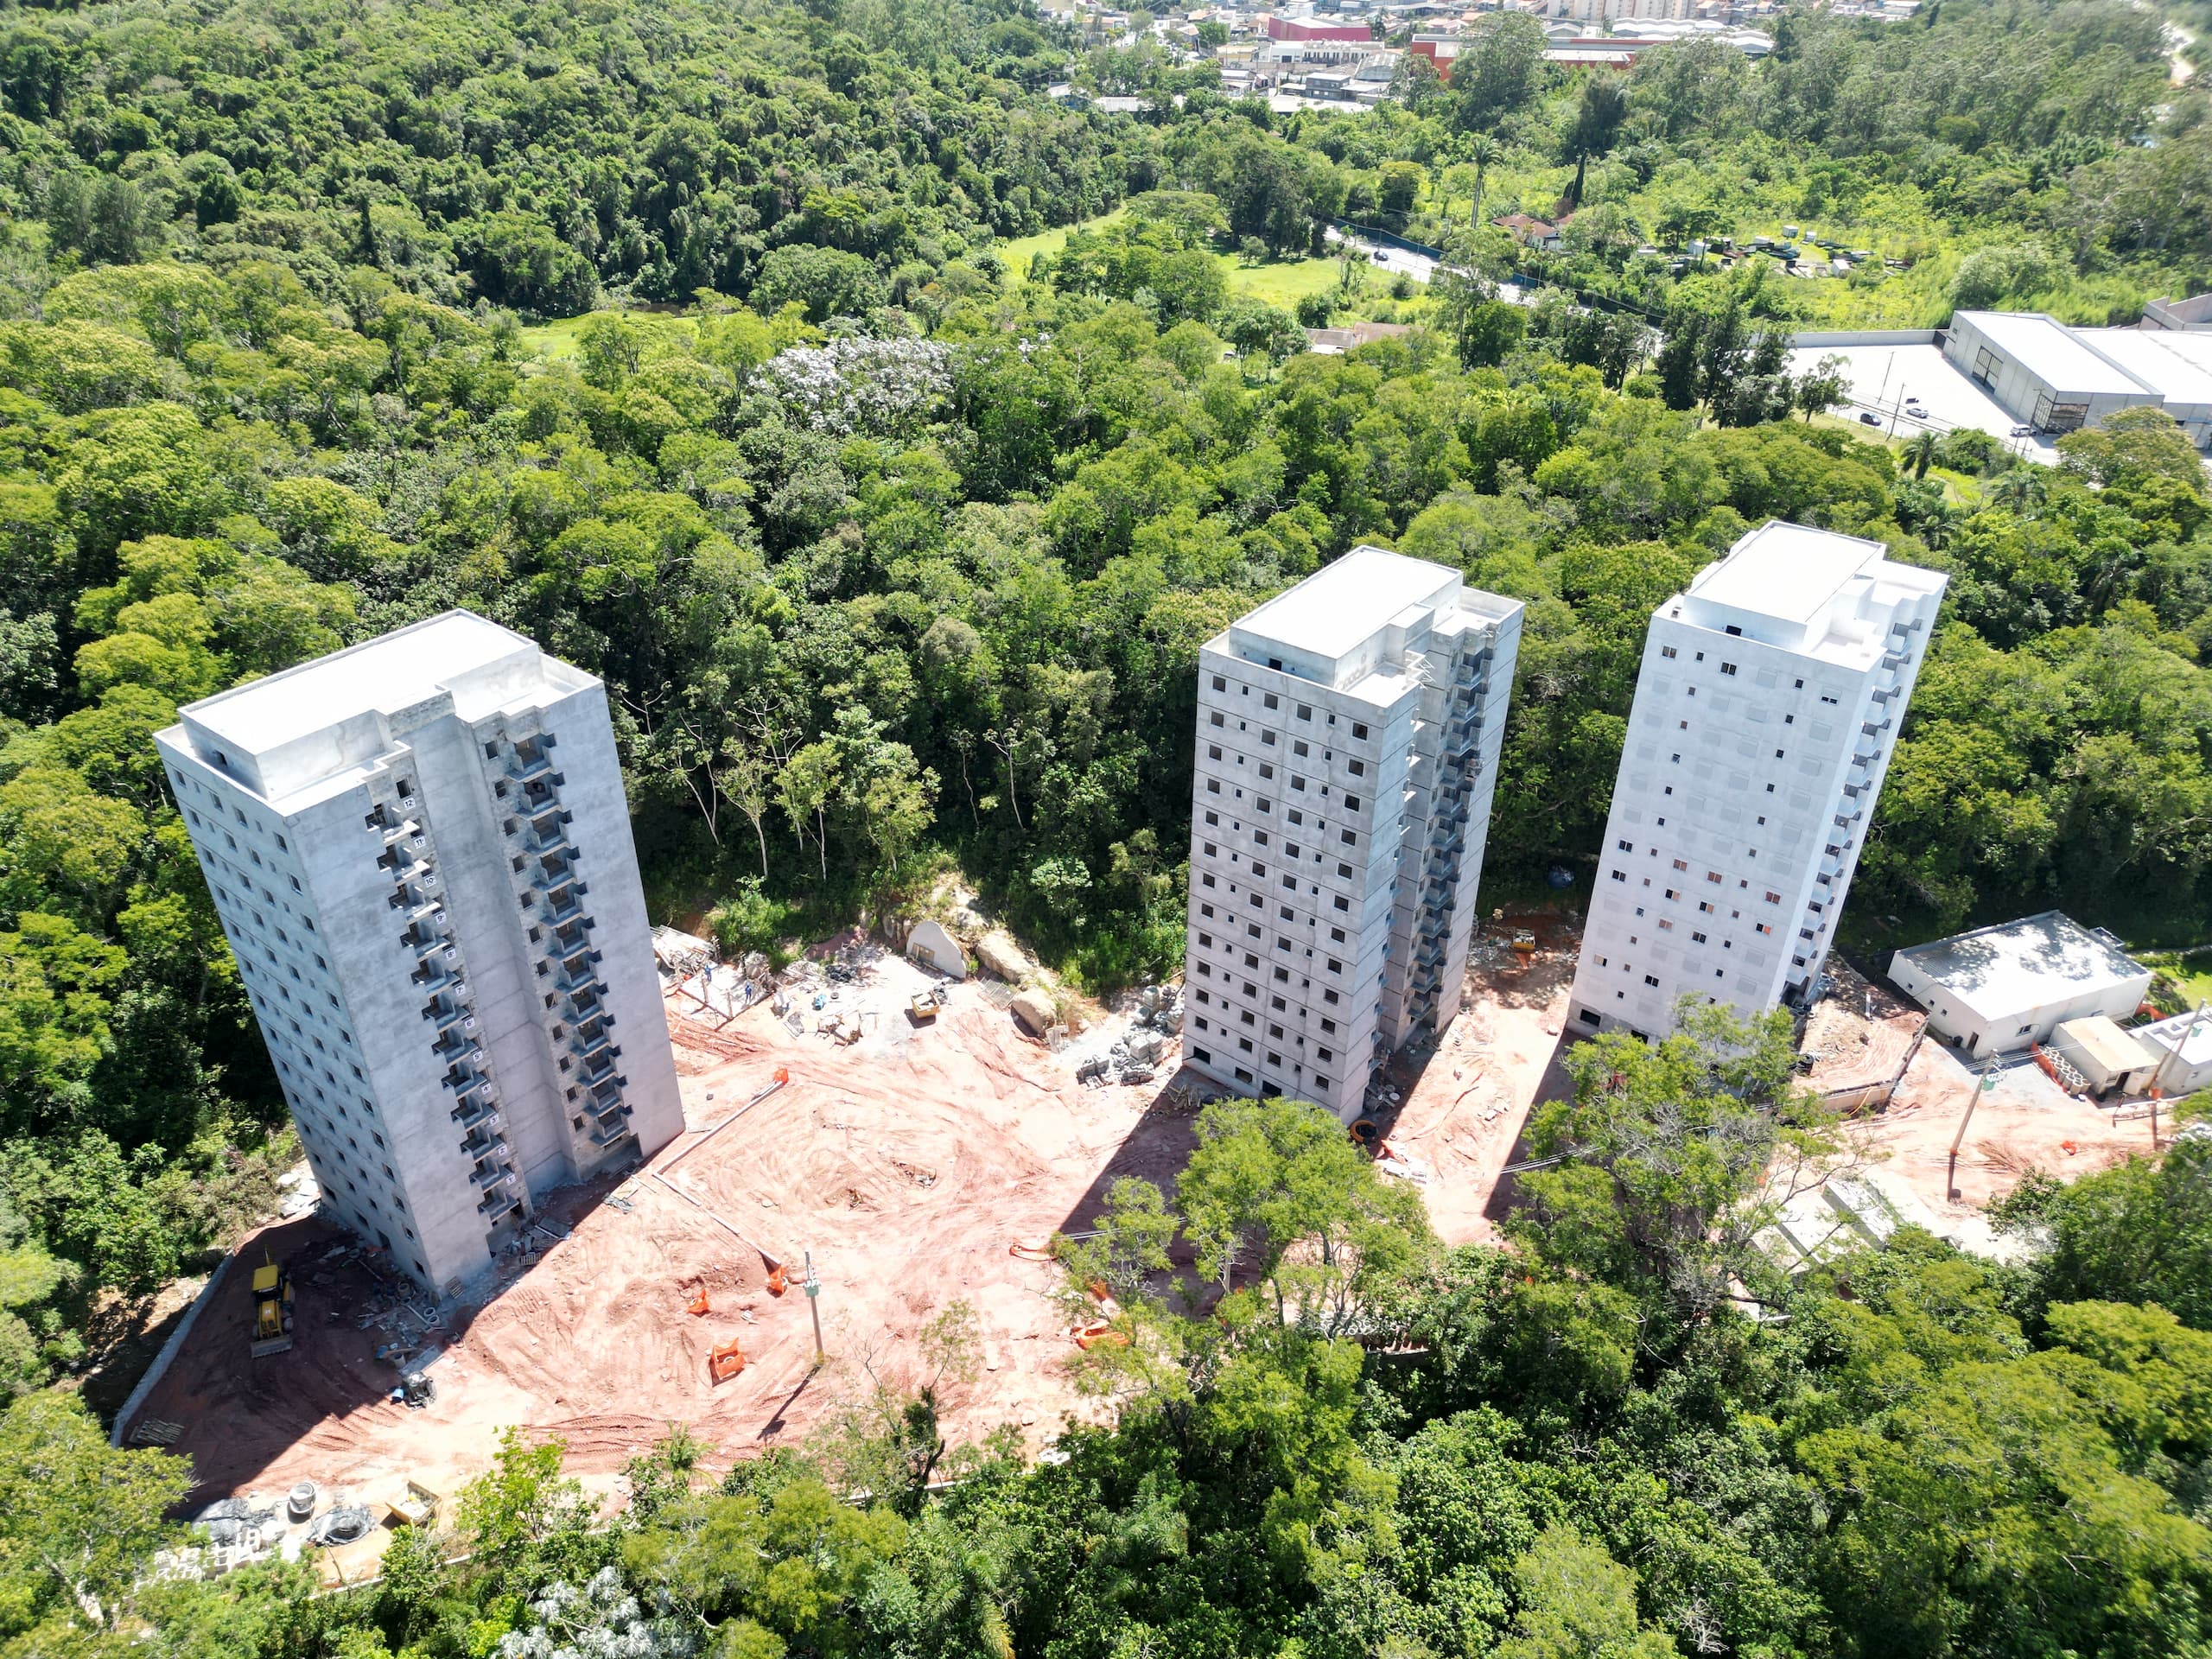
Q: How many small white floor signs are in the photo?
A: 12